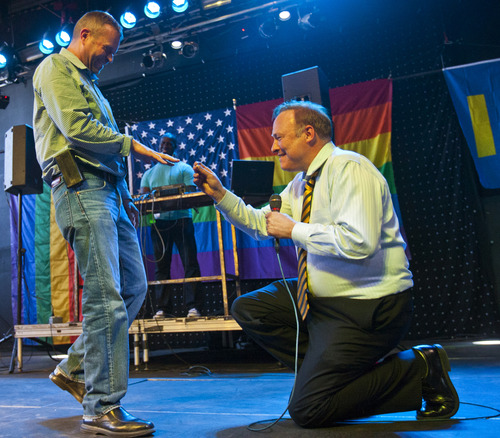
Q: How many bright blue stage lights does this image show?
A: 6